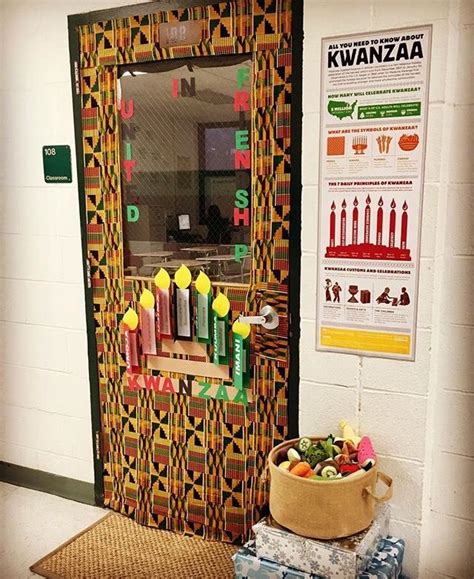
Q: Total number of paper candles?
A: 7